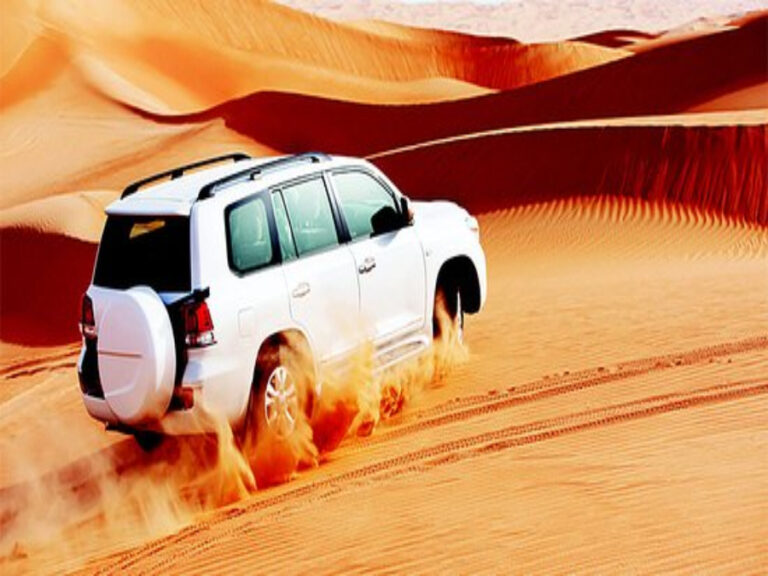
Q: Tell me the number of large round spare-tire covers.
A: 1